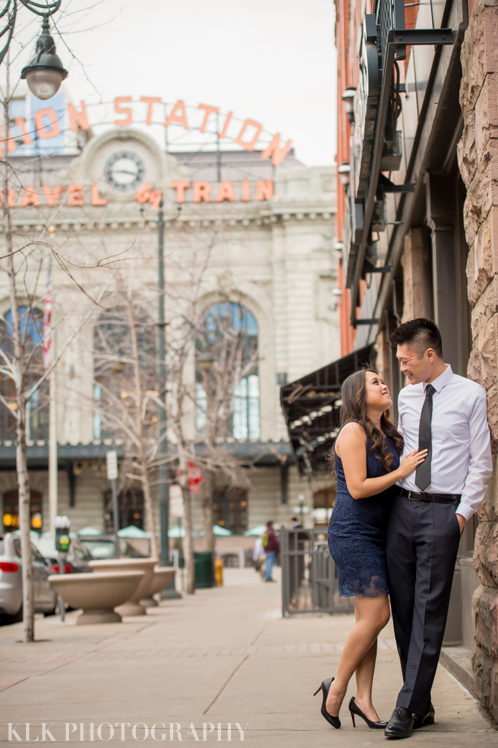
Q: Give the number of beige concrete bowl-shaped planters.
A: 3